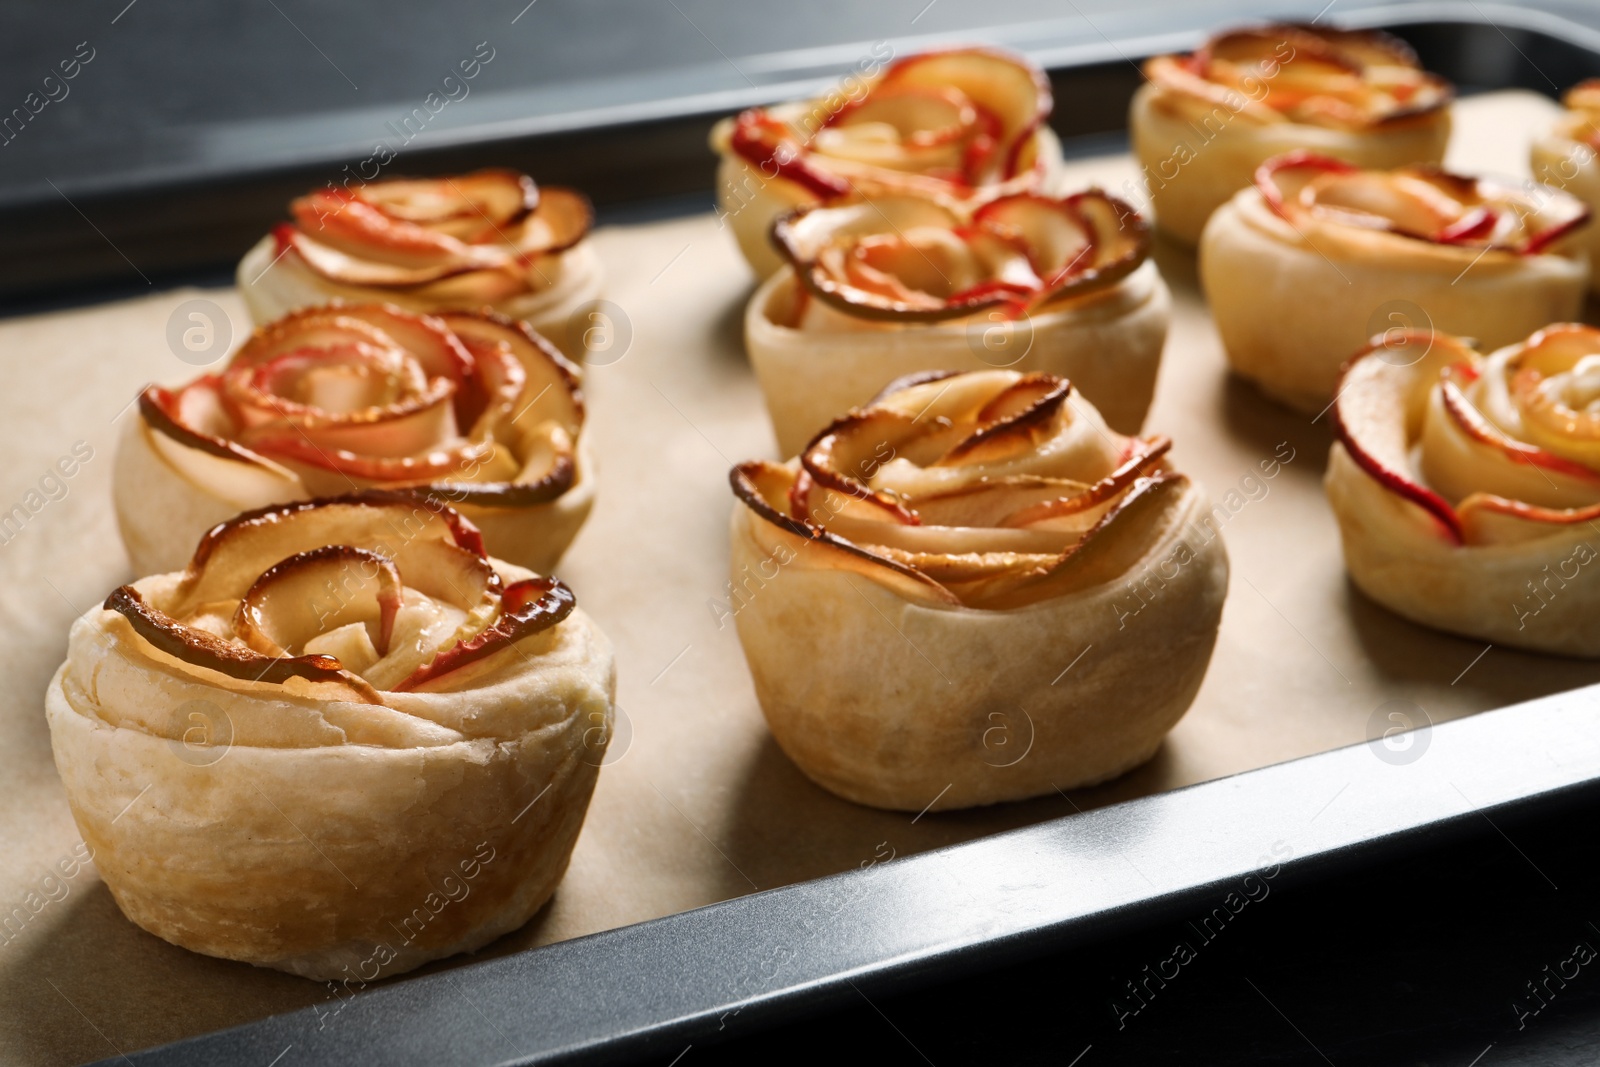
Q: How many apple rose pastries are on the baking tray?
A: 10